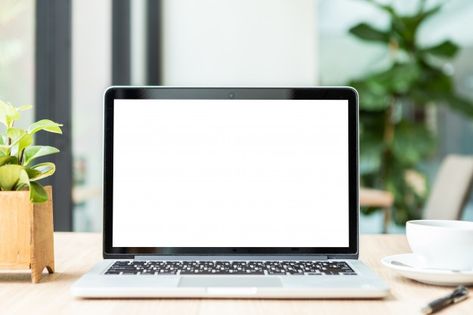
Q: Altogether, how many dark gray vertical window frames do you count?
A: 3